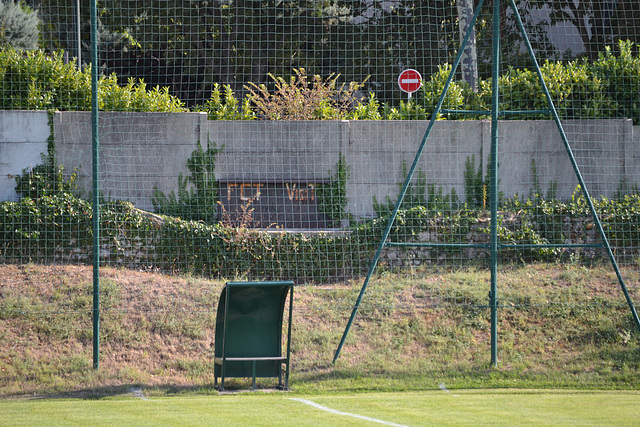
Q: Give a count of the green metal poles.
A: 4